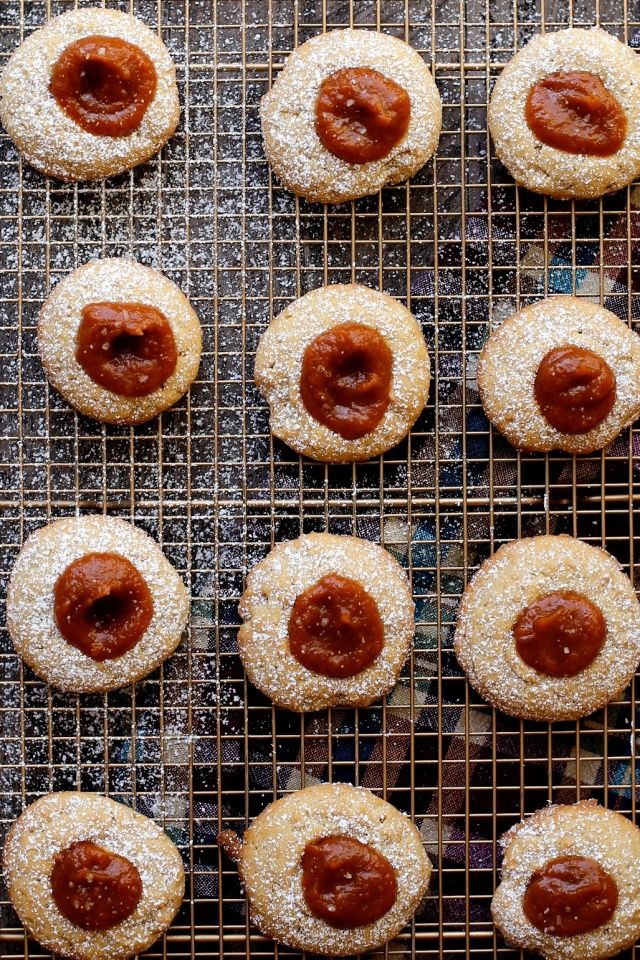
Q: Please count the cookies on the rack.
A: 12